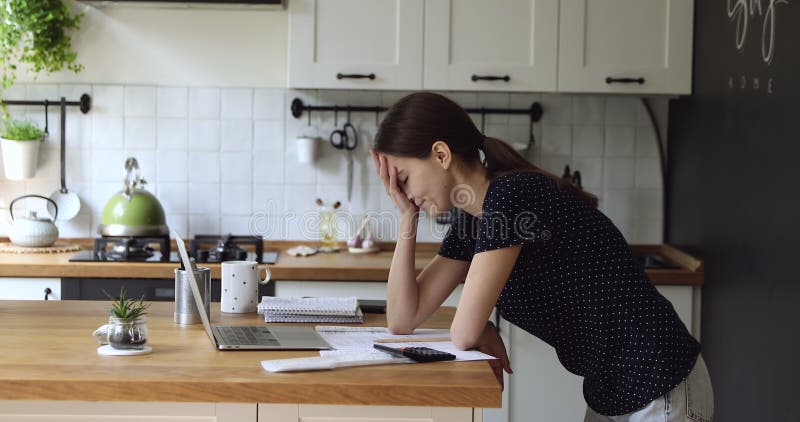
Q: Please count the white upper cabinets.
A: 3